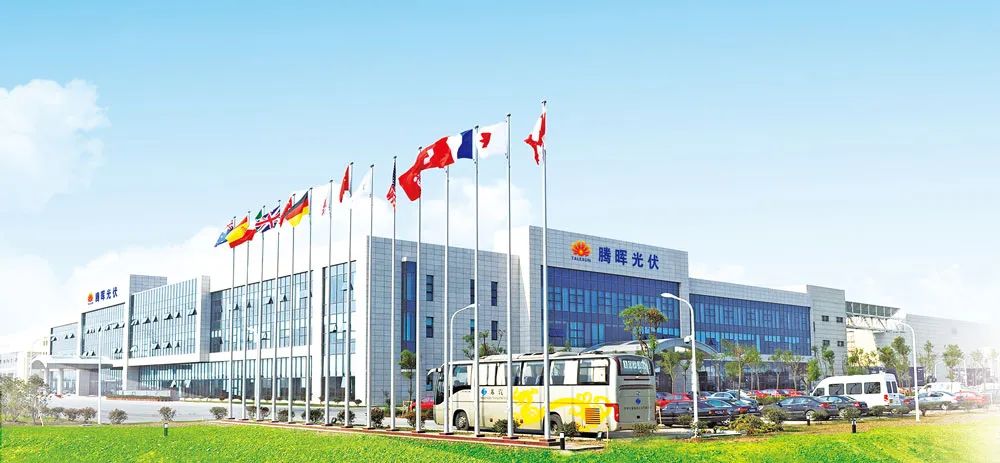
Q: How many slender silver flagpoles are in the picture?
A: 15